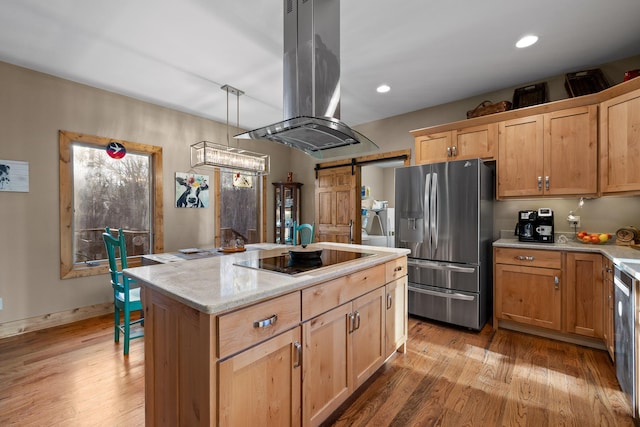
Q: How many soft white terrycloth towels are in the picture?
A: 0